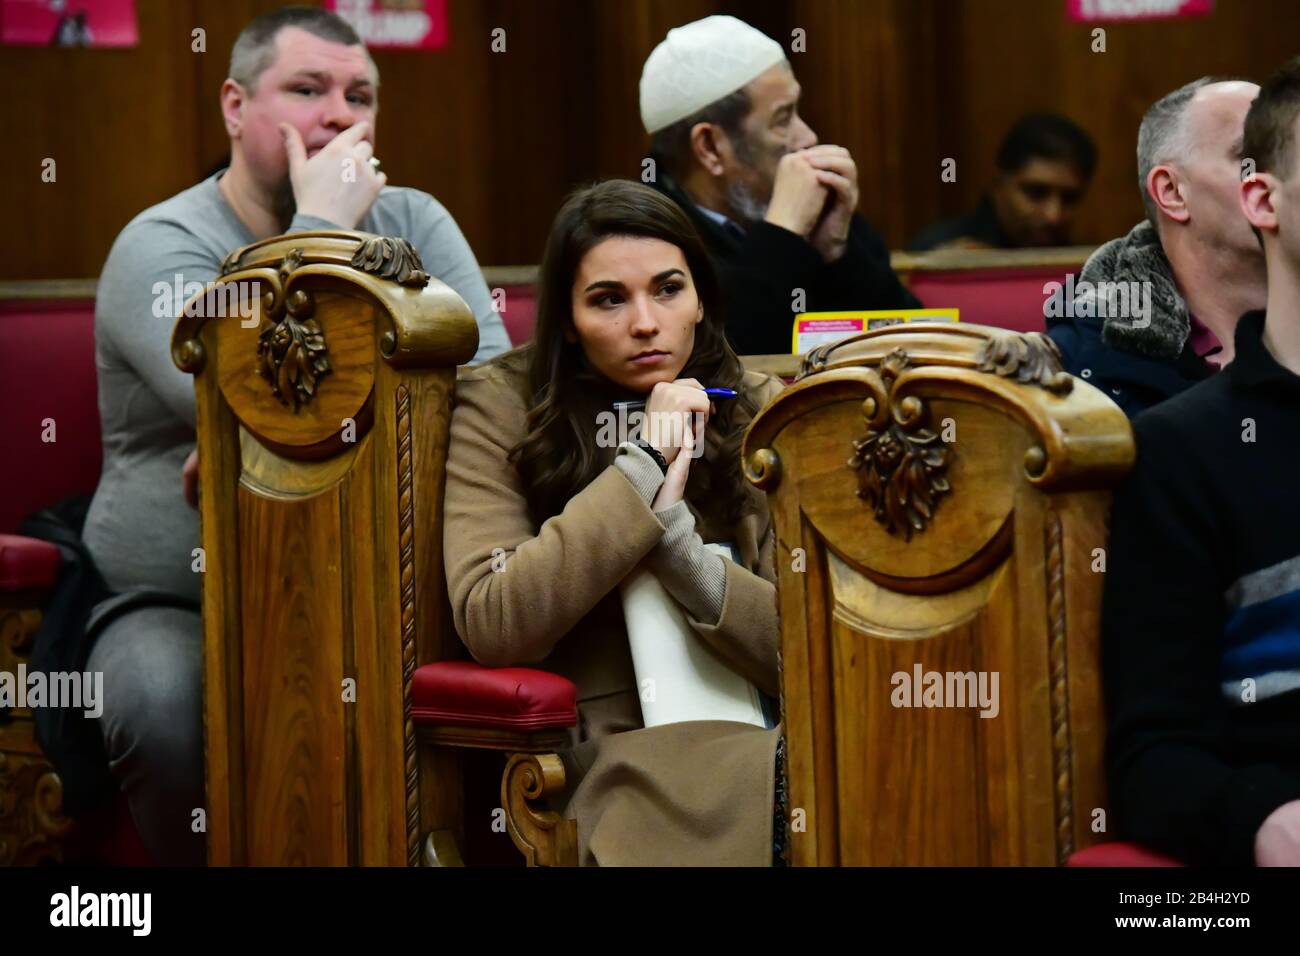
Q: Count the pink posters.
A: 3